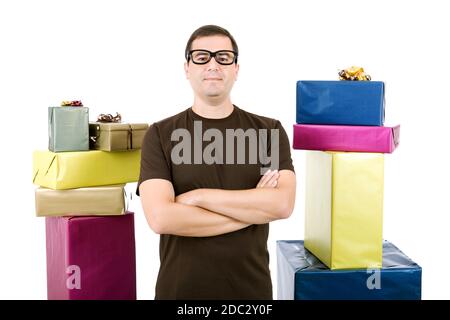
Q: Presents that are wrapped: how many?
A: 9